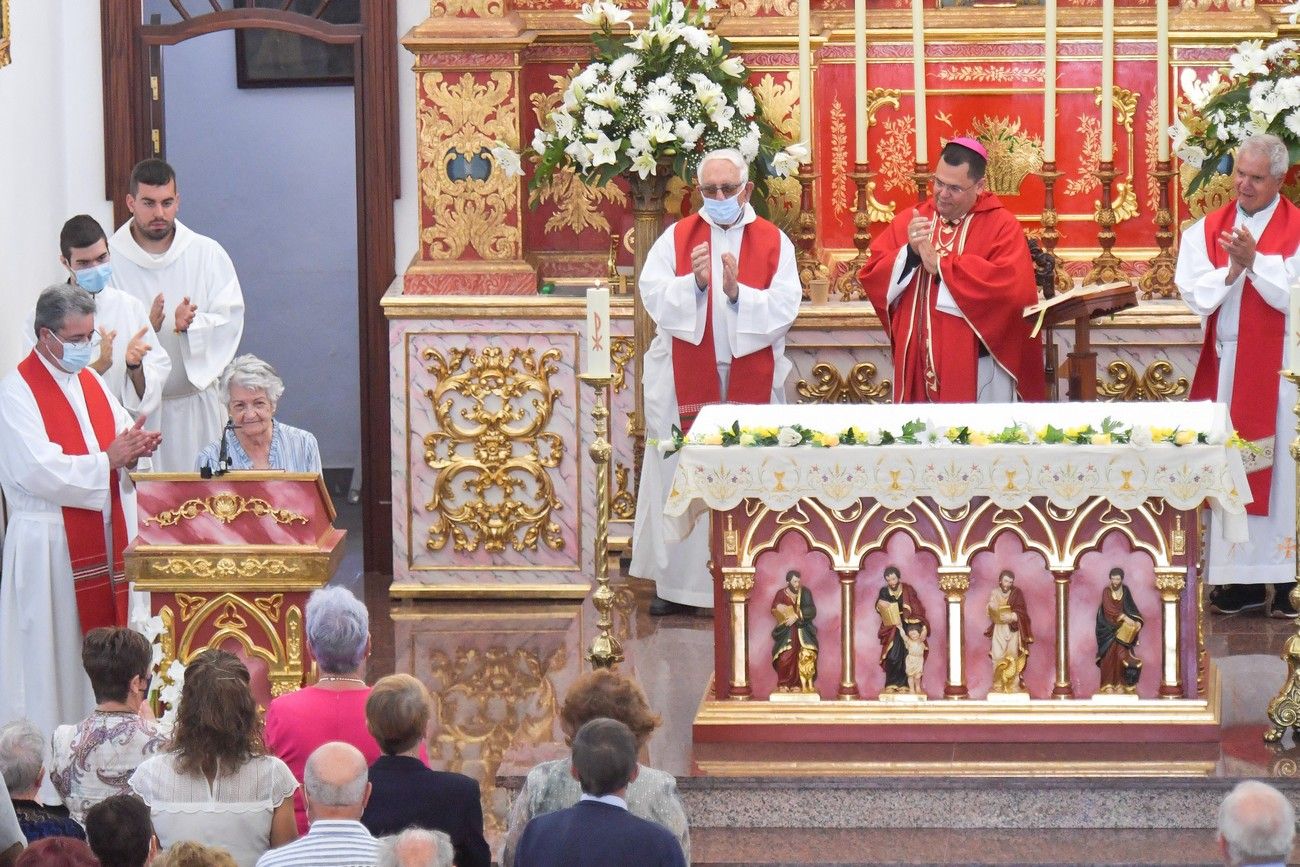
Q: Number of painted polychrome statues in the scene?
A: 4